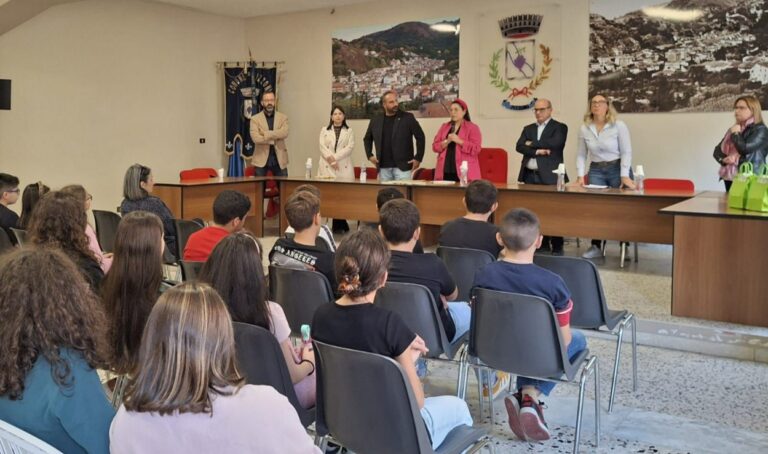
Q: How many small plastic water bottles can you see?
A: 5